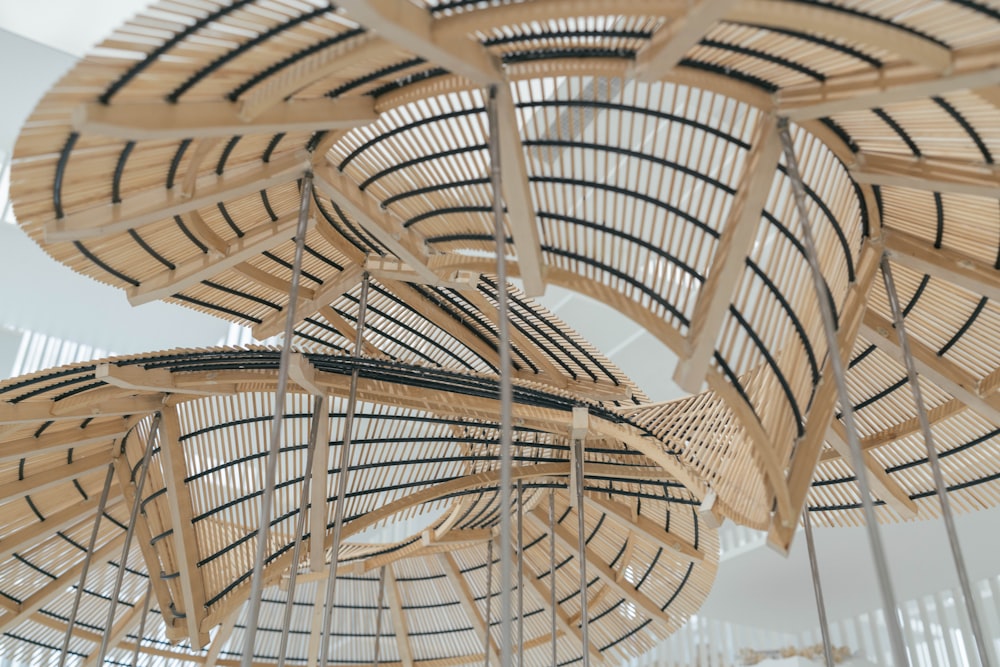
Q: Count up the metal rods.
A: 15